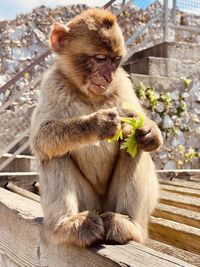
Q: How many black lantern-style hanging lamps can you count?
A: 0